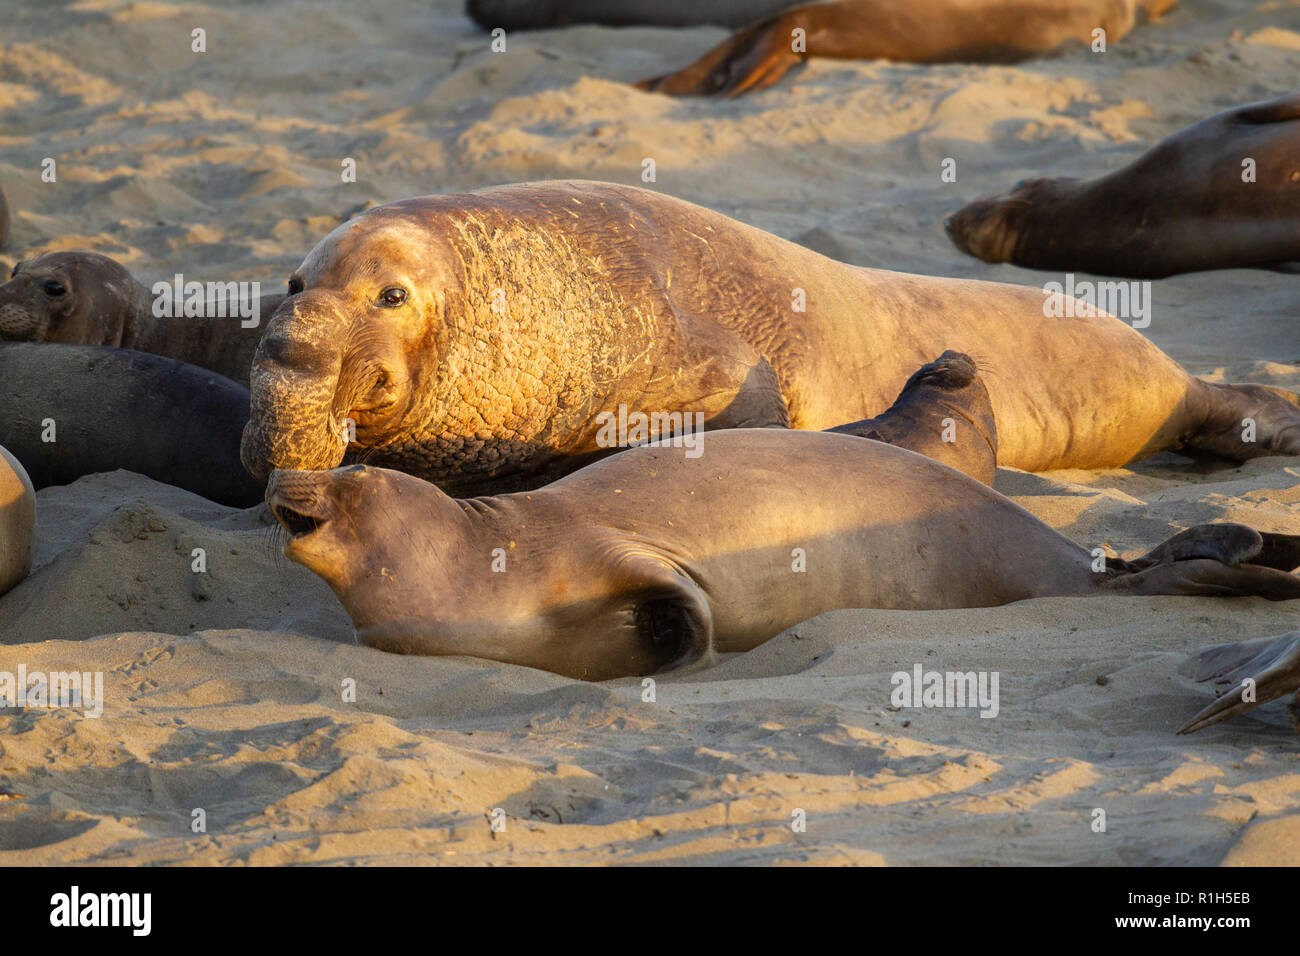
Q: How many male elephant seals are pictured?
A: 1